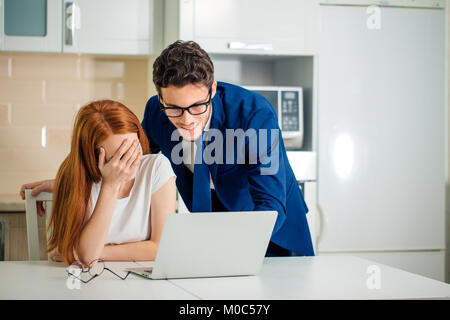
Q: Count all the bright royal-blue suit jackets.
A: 1